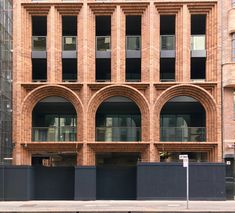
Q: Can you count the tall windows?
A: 6